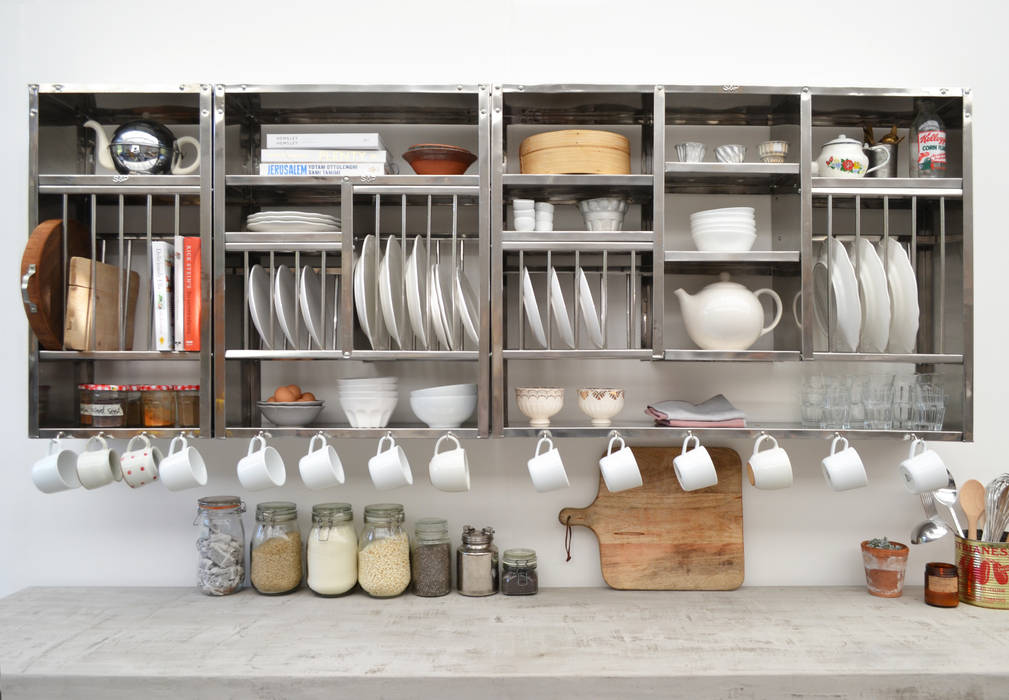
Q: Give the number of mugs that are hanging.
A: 14